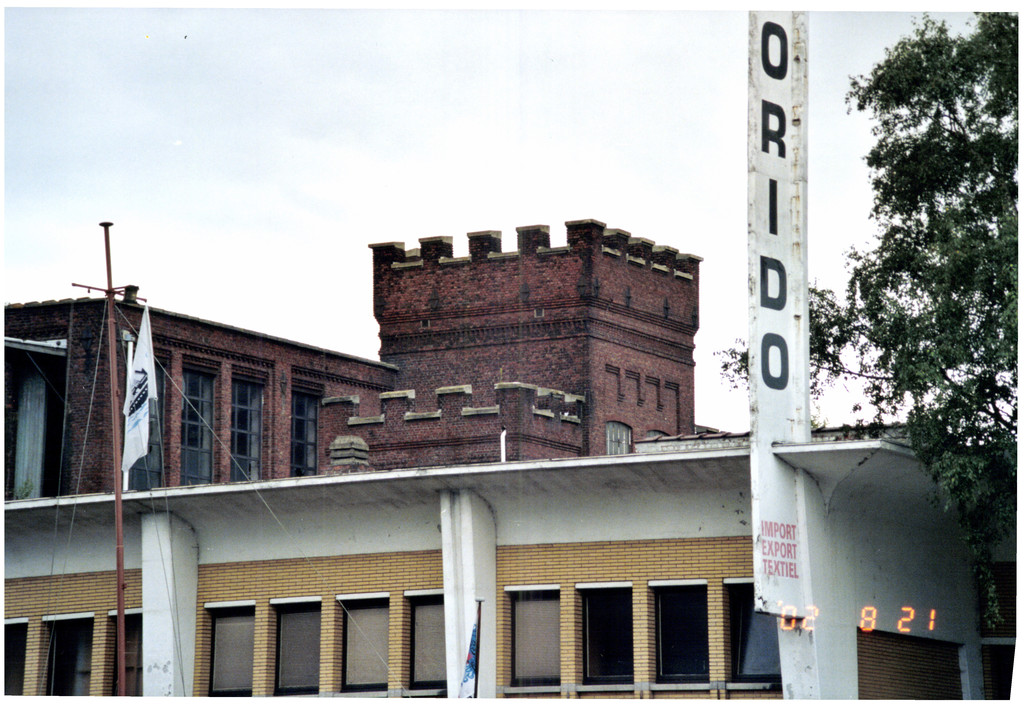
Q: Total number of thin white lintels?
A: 11